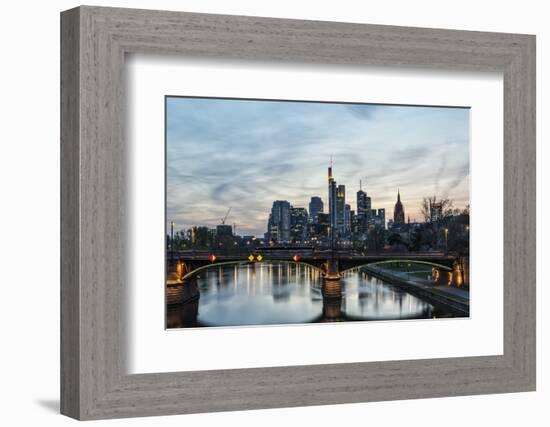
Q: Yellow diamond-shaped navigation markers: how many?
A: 2